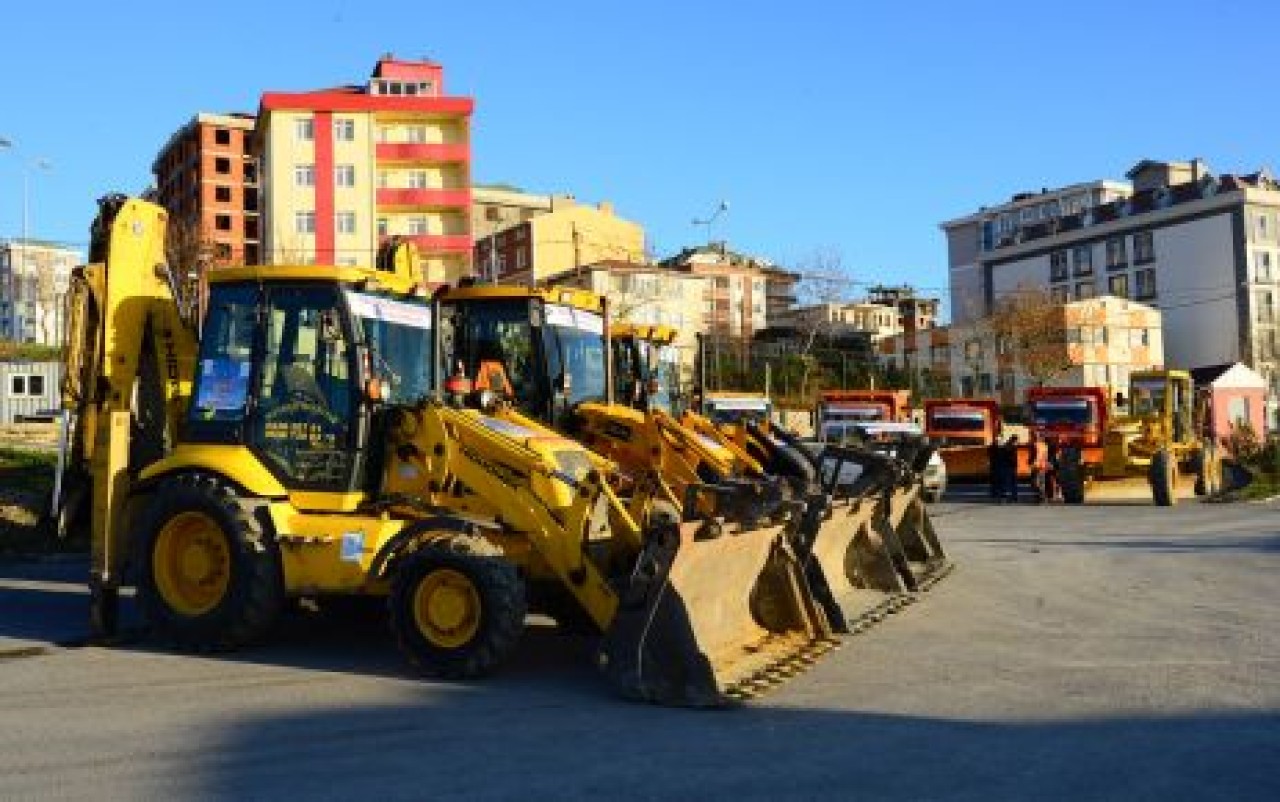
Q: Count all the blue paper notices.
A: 2